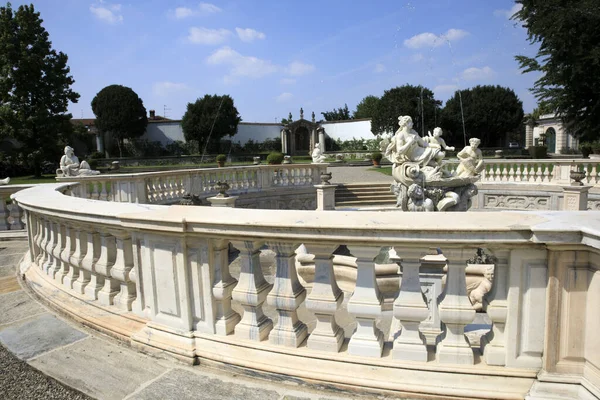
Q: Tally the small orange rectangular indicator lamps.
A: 0